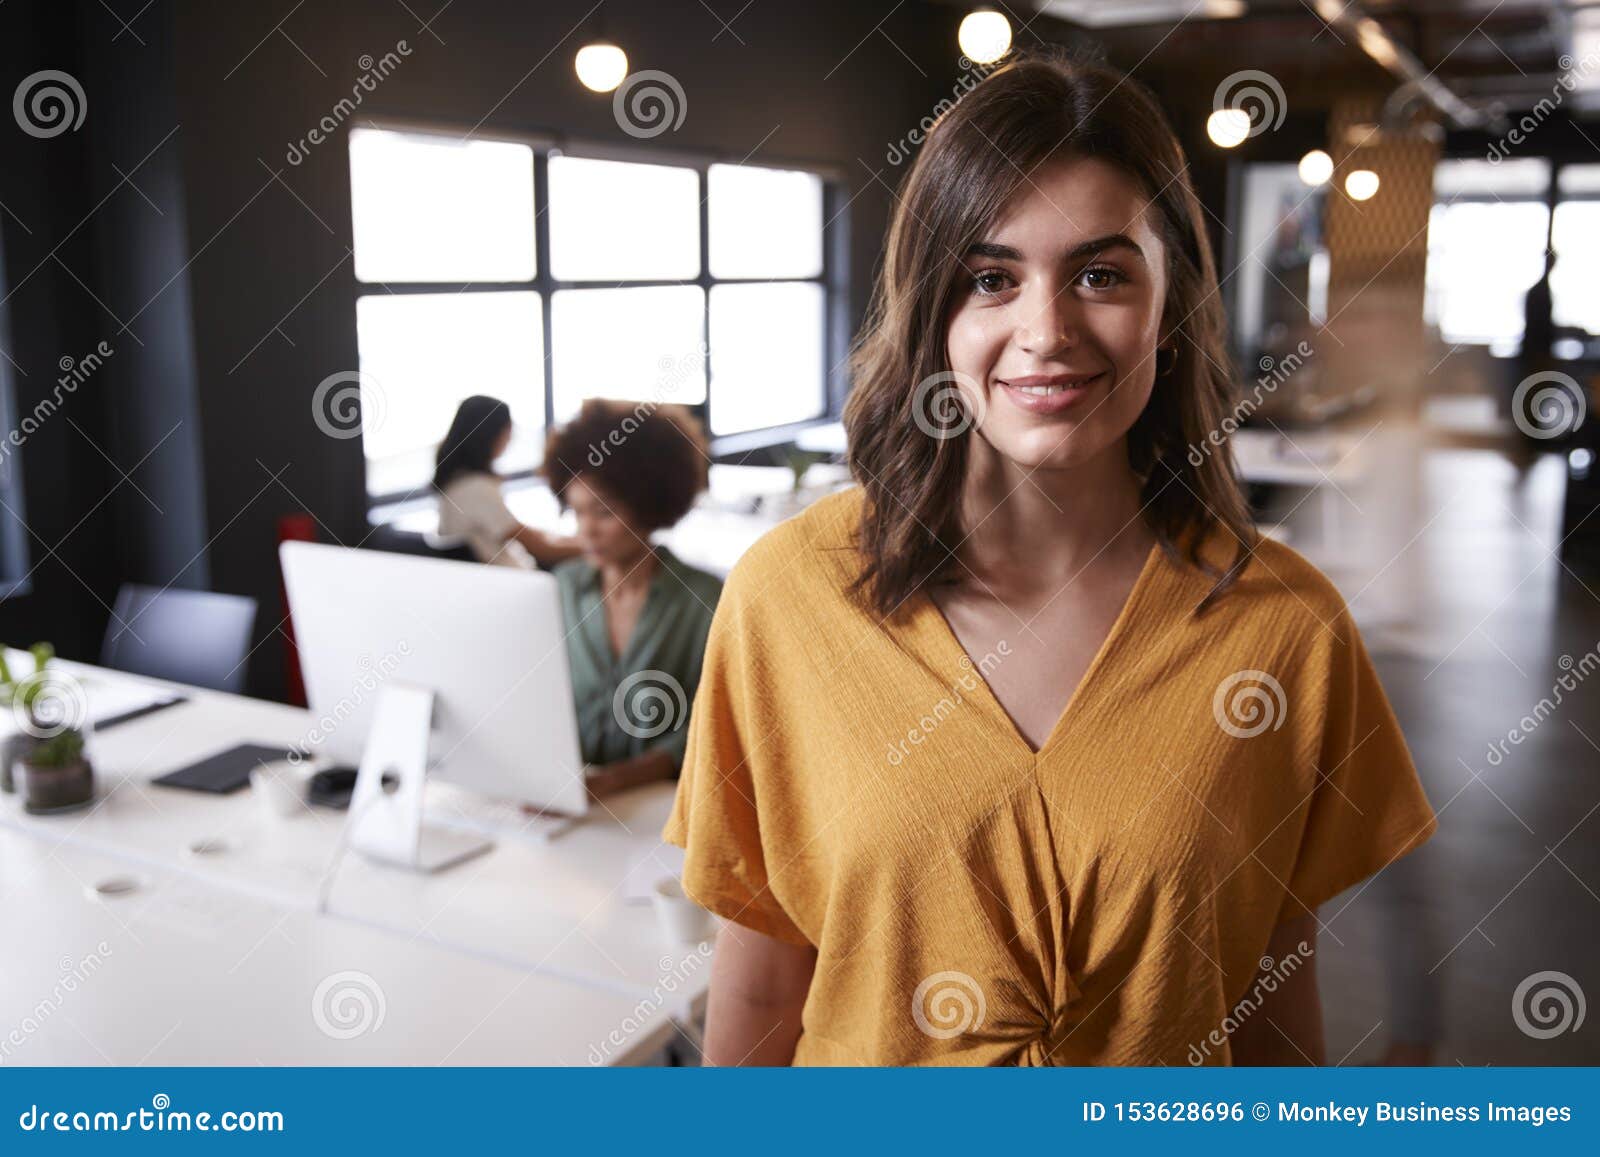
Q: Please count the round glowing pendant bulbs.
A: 5